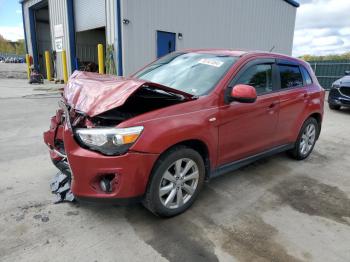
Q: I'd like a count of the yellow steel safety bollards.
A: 4